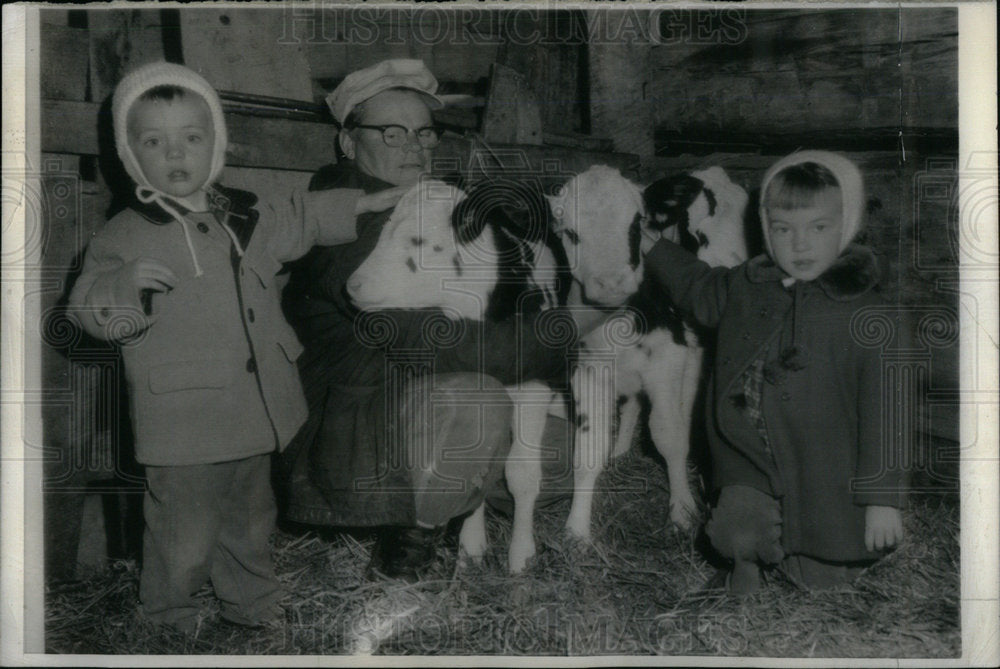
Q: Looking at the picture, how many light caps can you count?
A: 3